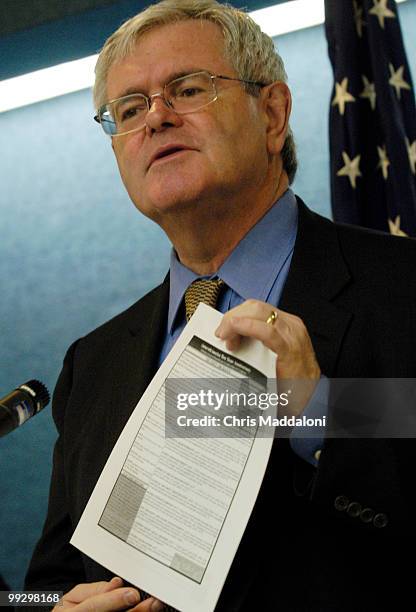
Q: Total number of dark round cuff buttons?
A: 4